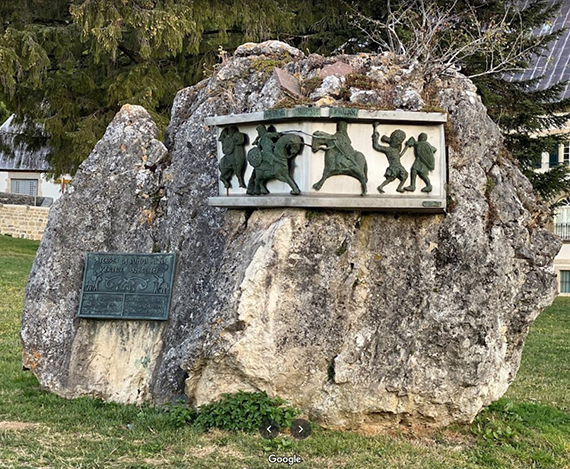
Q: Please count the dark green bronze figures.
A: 5